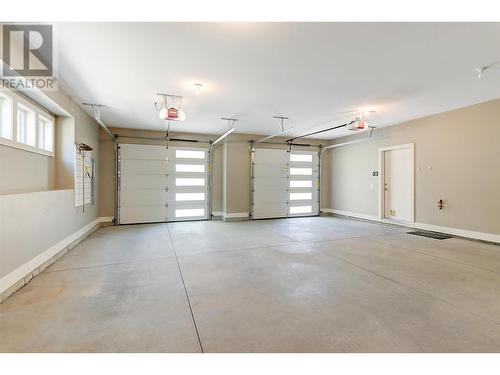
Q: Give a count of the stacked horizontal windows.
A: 10